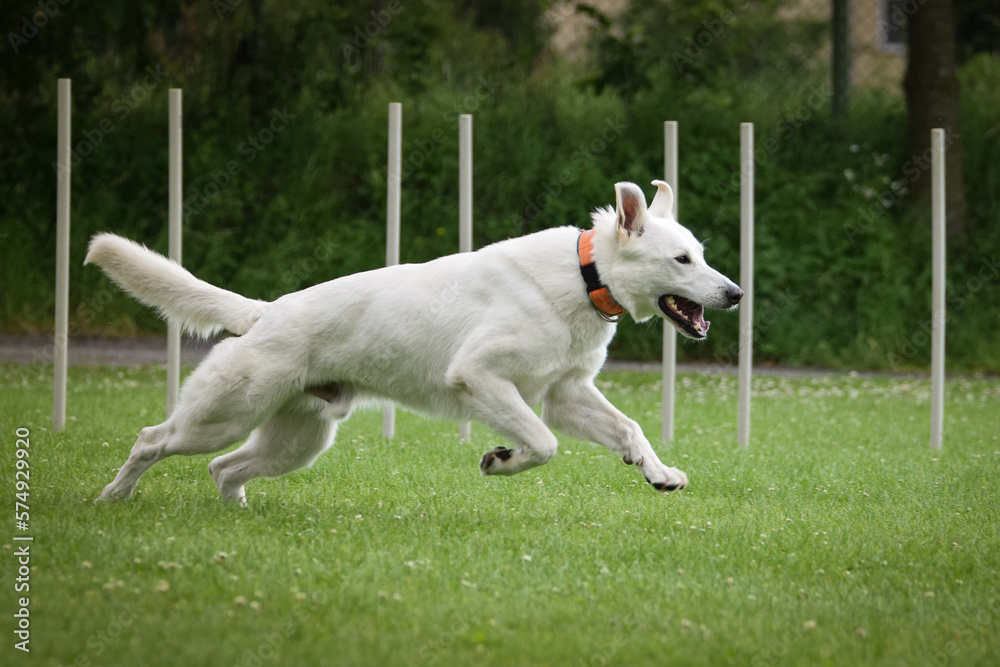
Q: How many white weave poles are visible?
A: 7